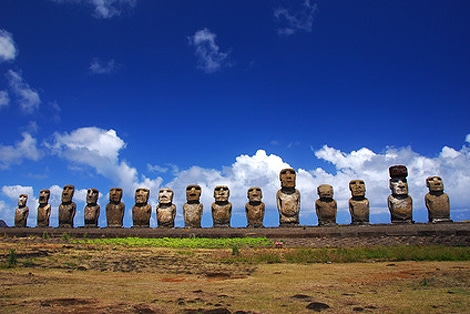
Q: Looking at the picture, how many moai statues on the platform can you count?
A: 15